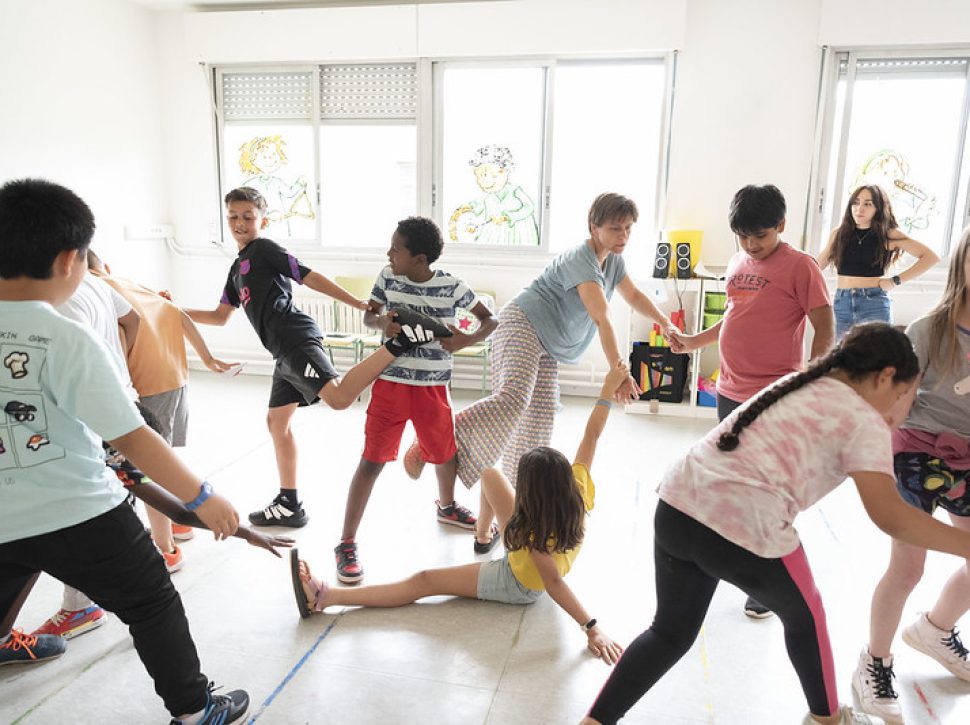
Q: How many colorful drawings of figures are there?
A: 3